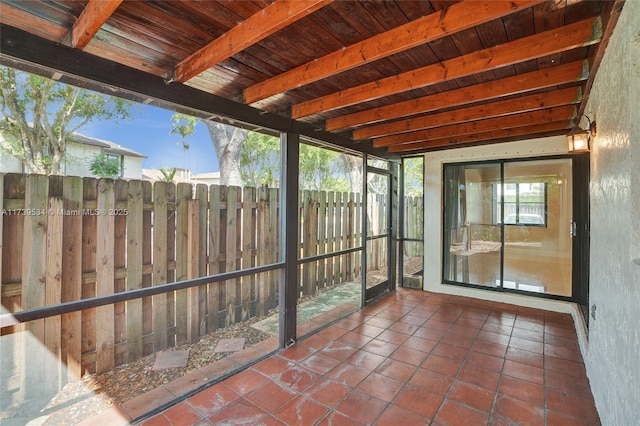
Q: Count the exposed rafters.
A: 8